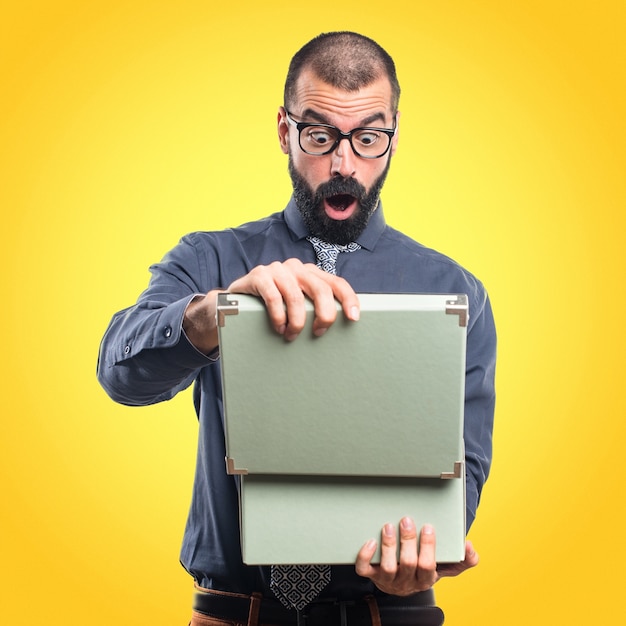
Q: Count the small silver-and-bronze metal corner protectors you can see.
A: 4